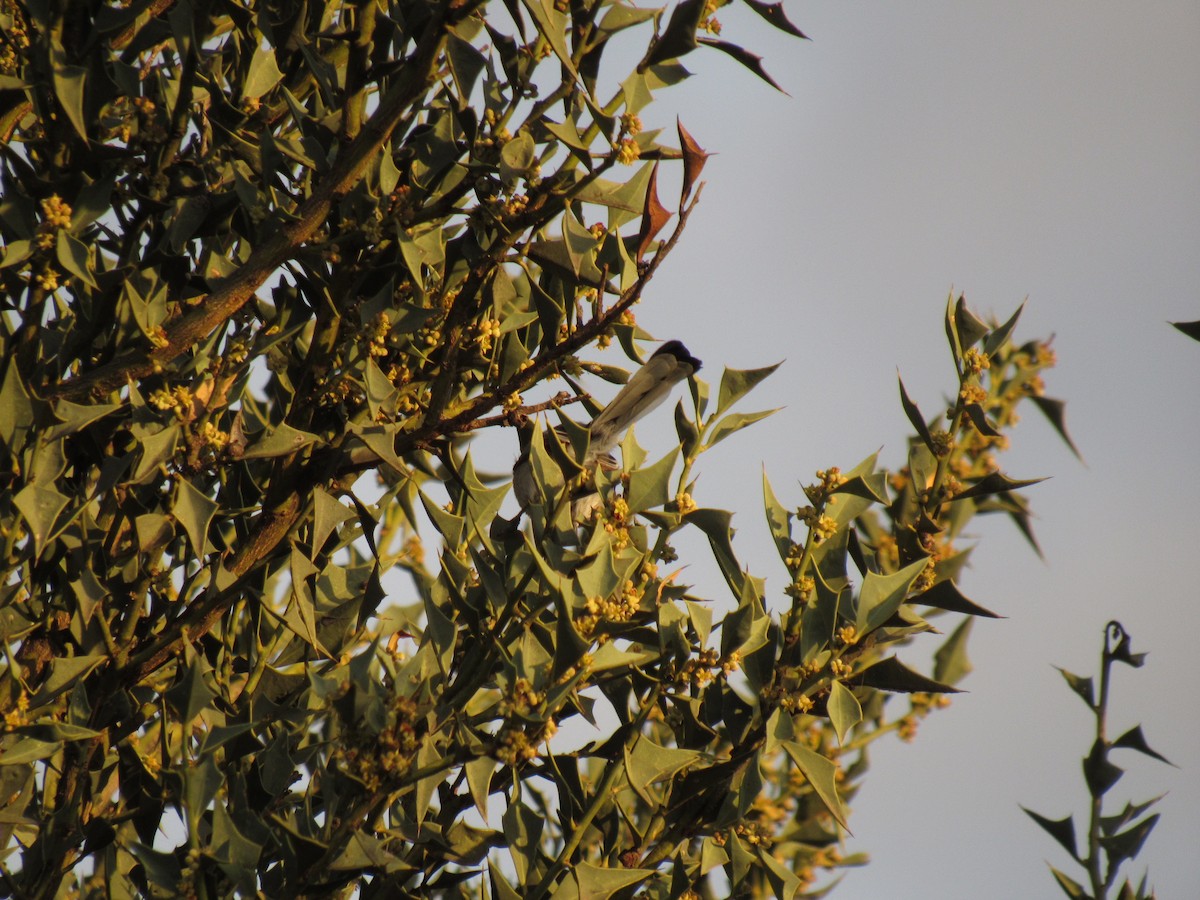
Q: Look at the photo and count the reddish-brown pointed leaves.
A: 2